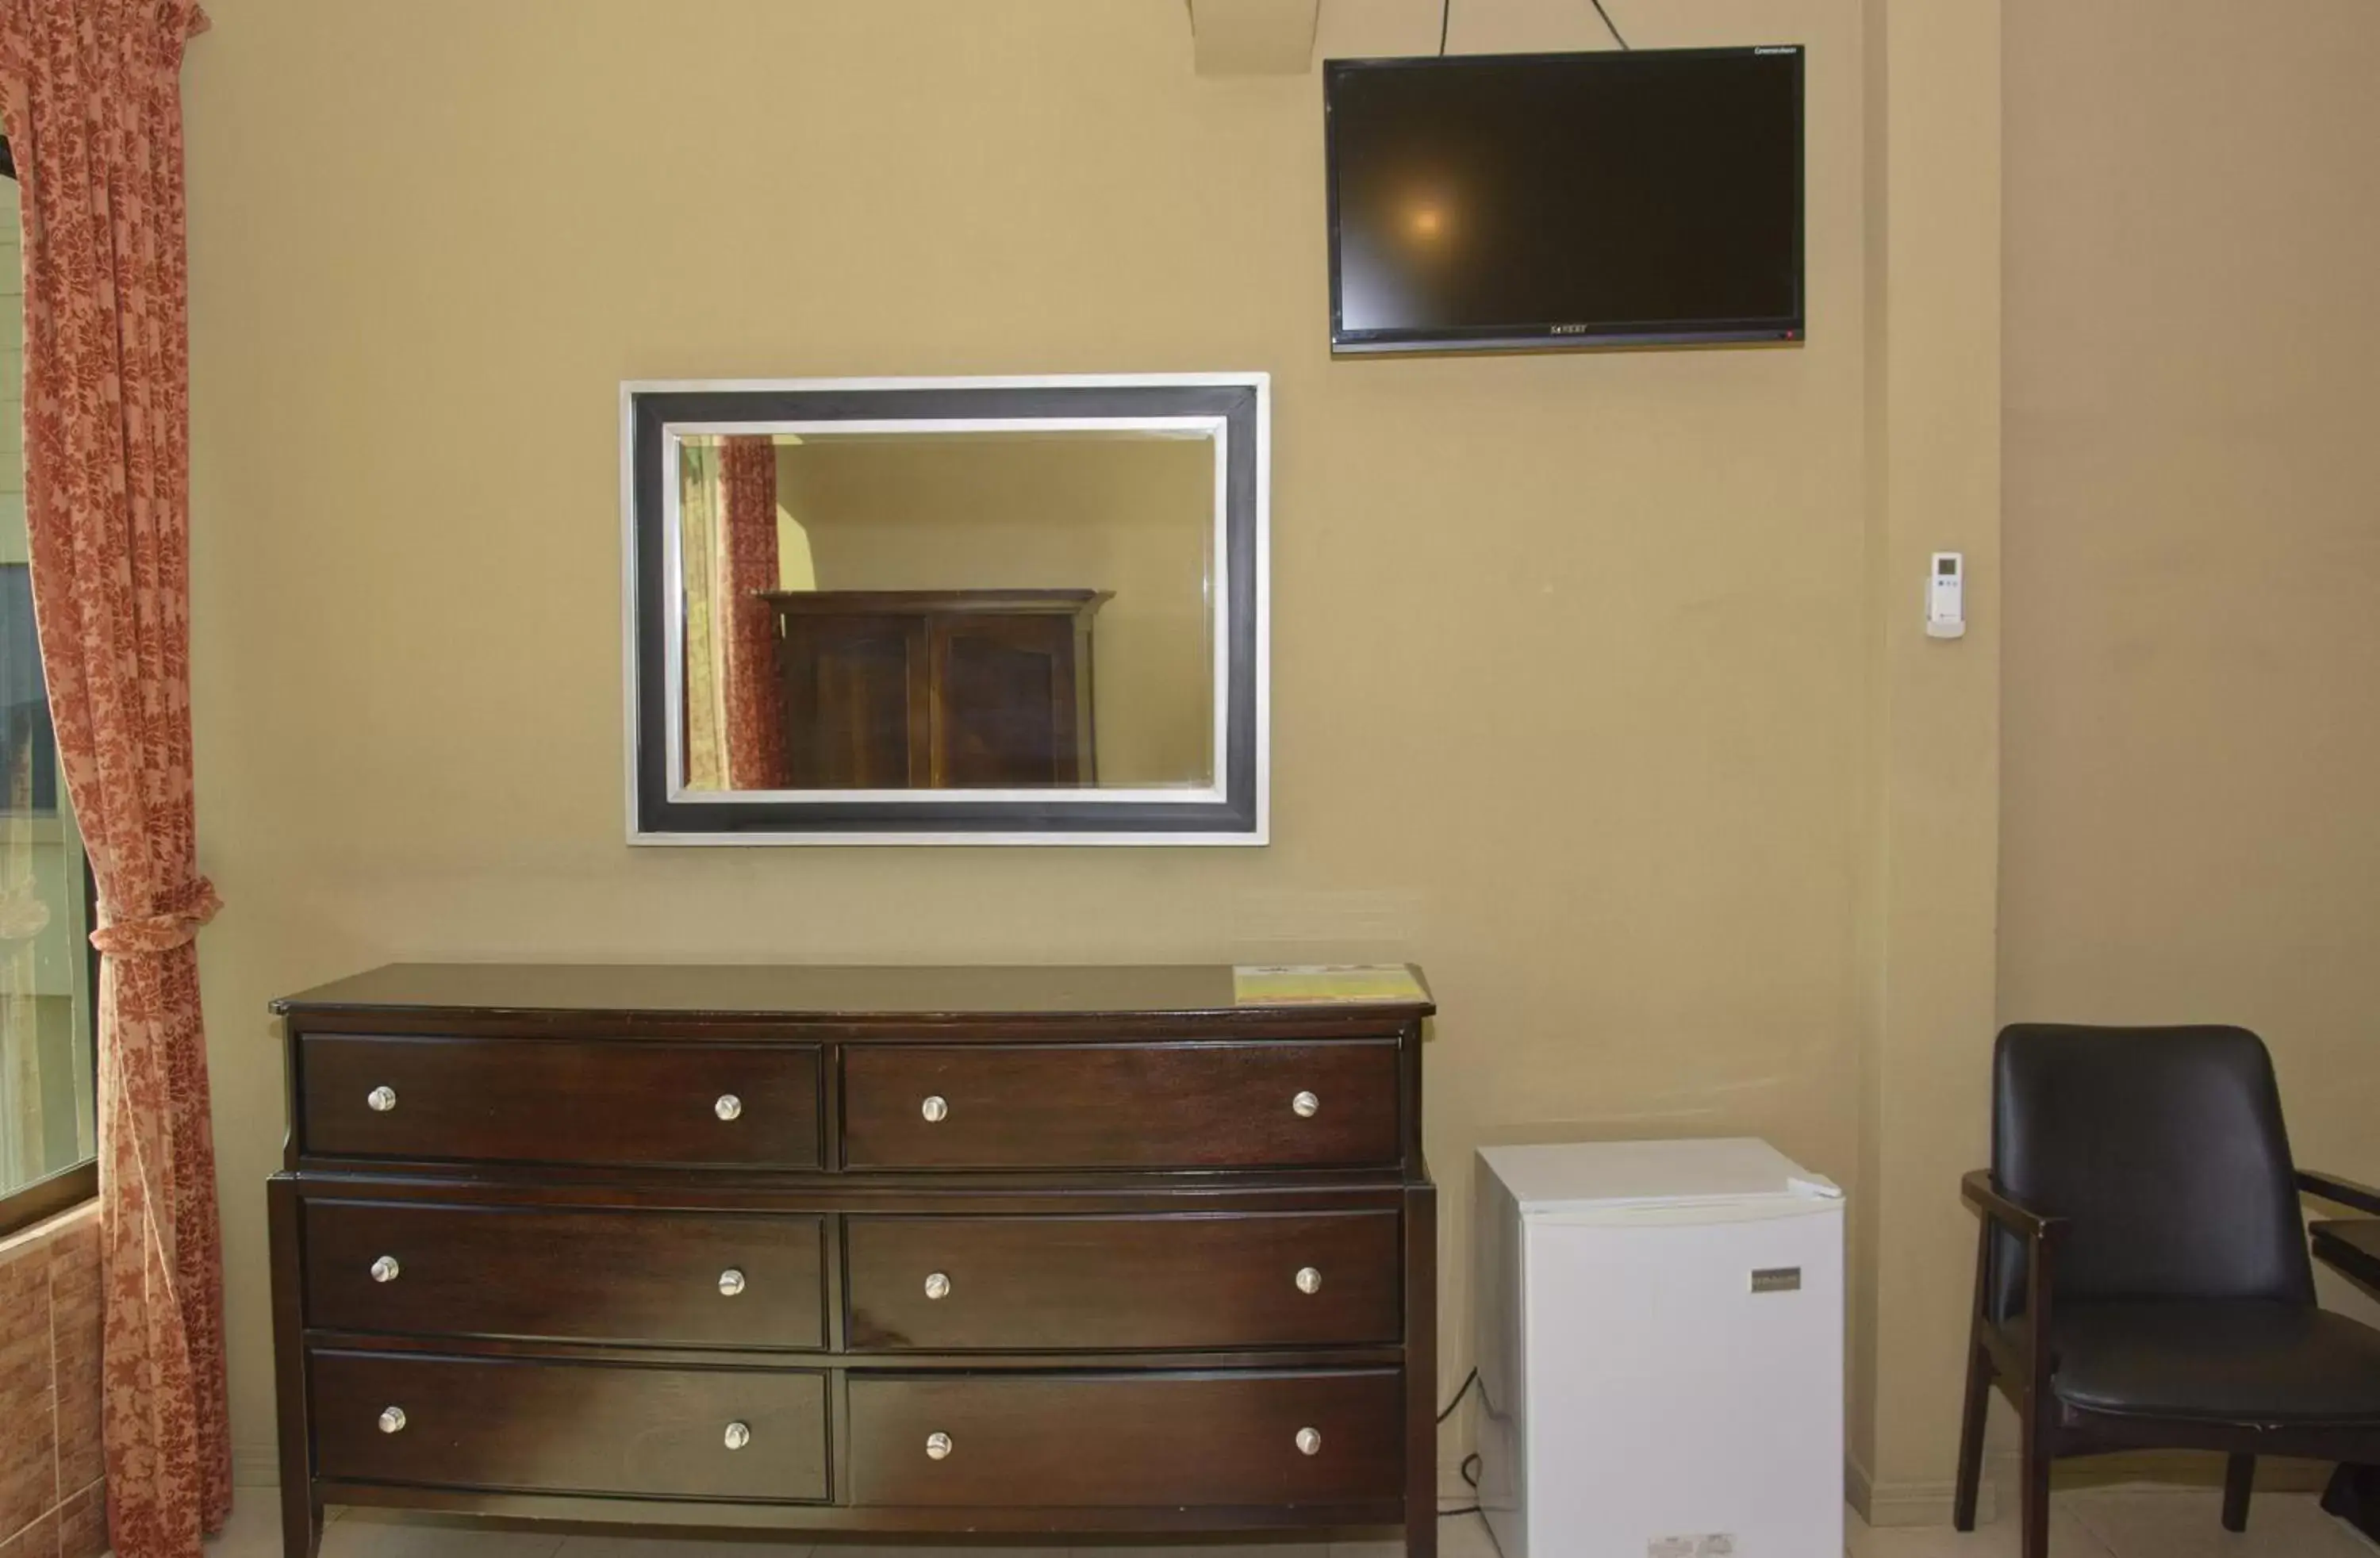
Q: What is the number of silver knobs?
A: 12